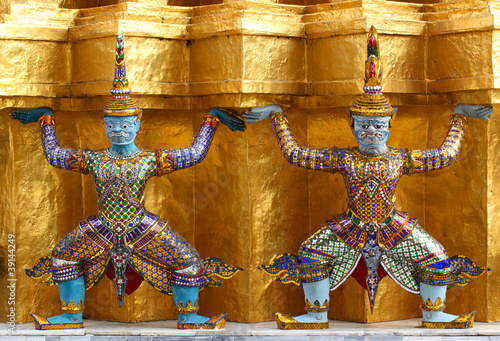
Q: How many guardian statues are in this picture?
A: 2